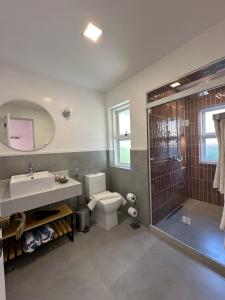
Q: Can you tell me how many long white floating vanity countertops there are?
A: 1